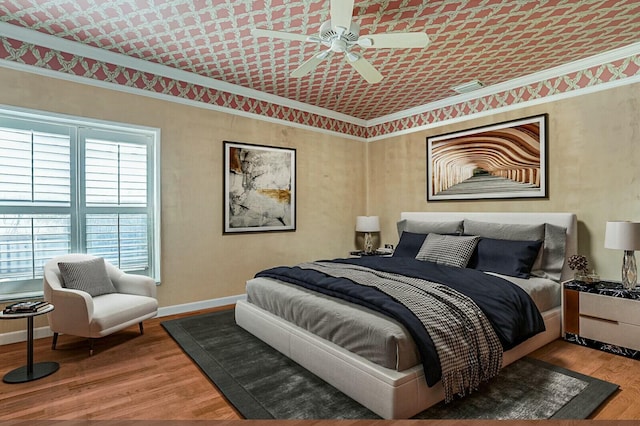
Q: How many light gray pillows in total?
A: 2